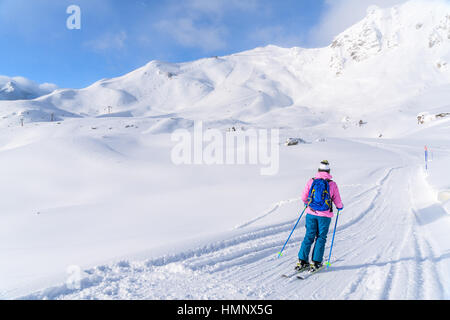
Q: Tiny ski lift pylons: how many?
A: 3